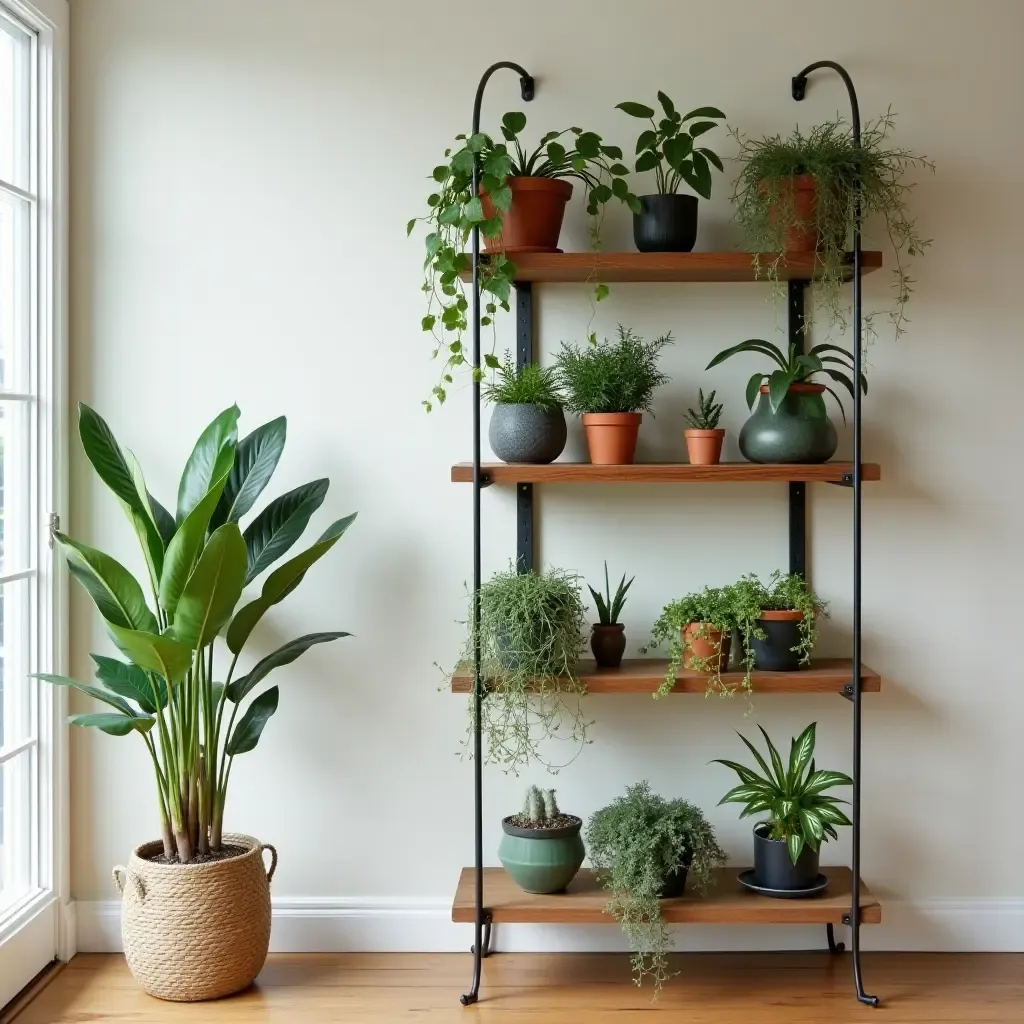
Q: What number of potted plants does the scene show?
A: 15